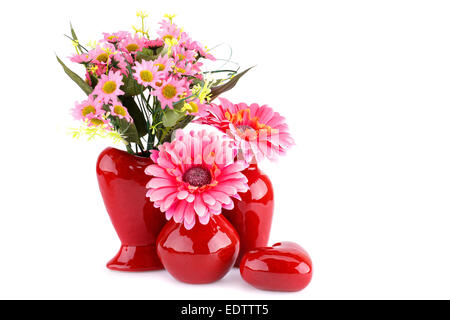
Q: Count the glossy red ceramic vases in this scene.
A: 3